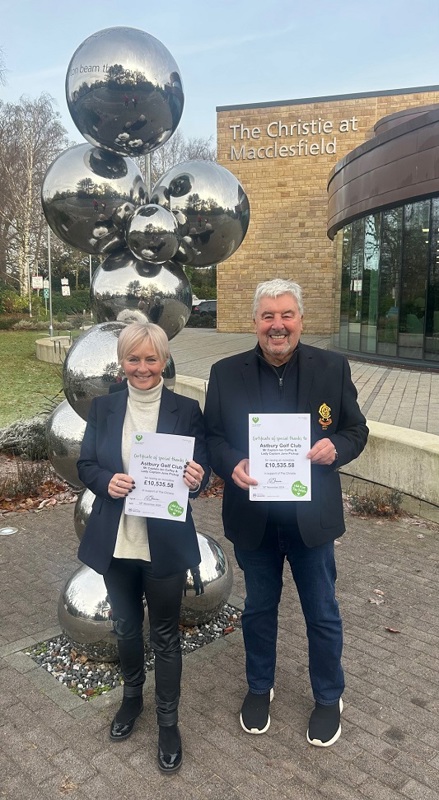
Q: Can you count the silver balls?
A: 10